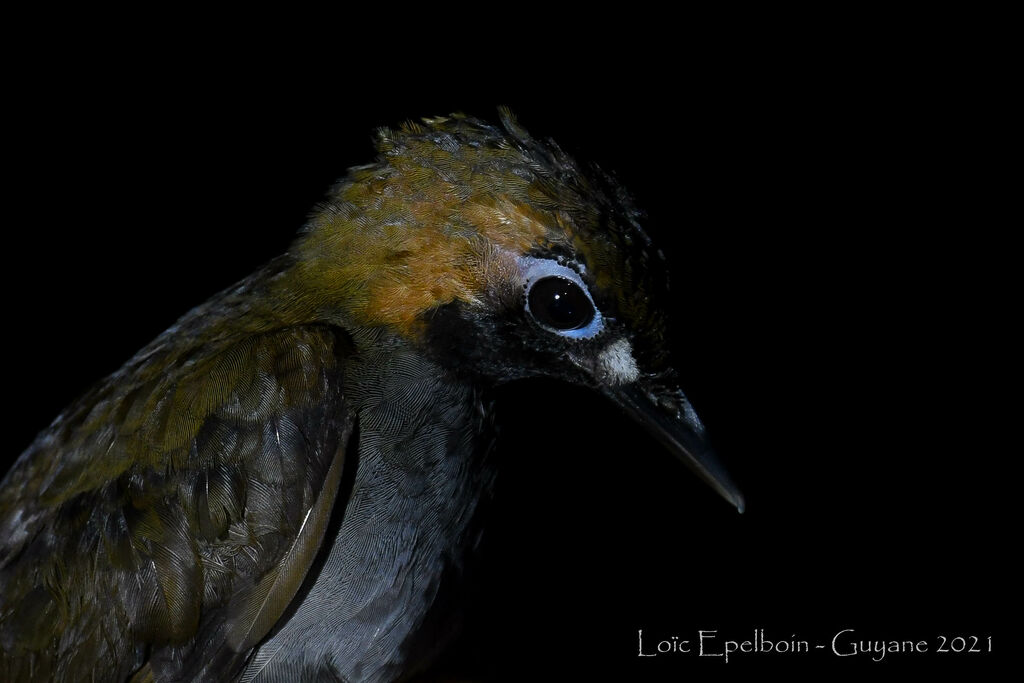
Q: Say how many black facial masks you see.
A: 1